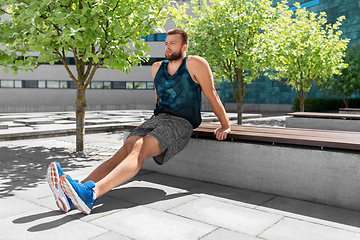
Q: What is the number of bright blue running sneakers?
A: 2